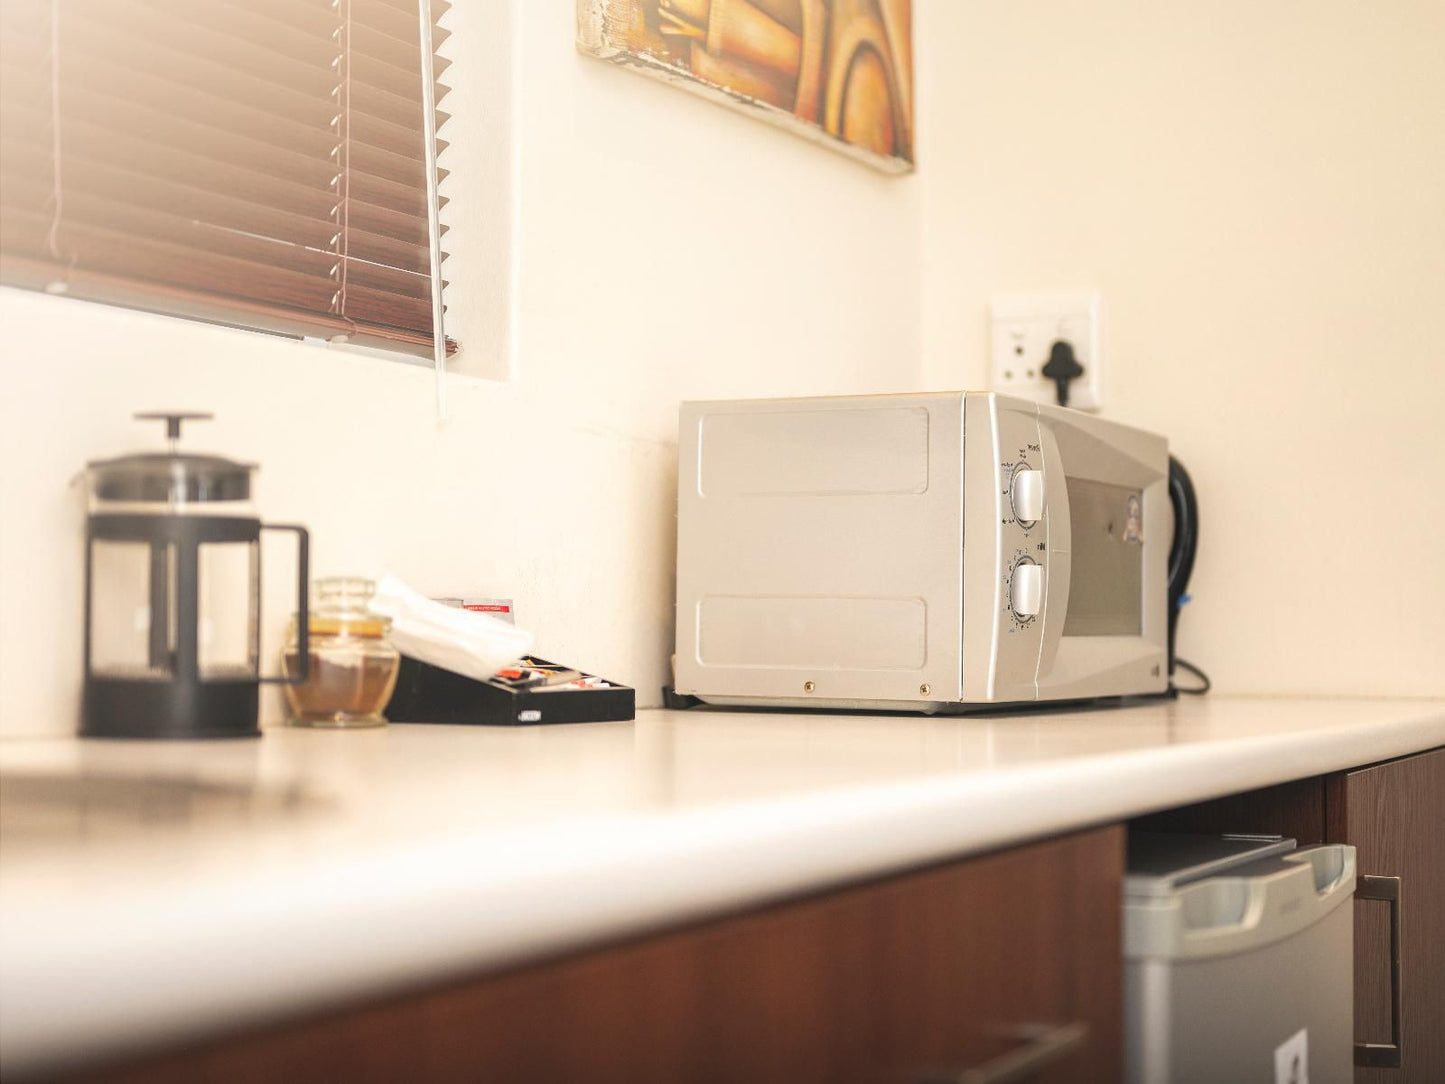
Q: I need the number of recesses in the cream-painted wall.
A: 1